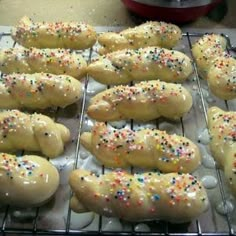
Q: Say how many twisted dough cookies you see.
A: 12